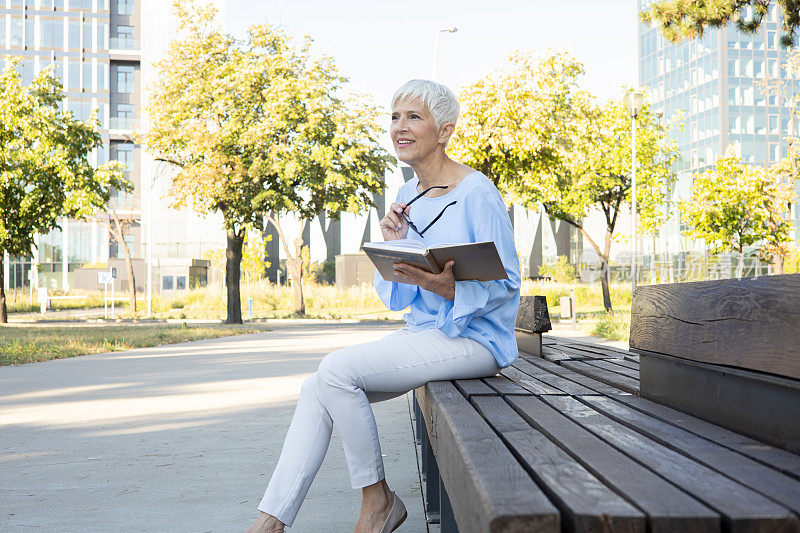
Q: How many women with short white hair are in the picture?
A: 1